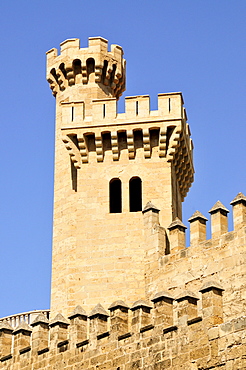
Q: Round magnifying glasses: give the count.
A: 0